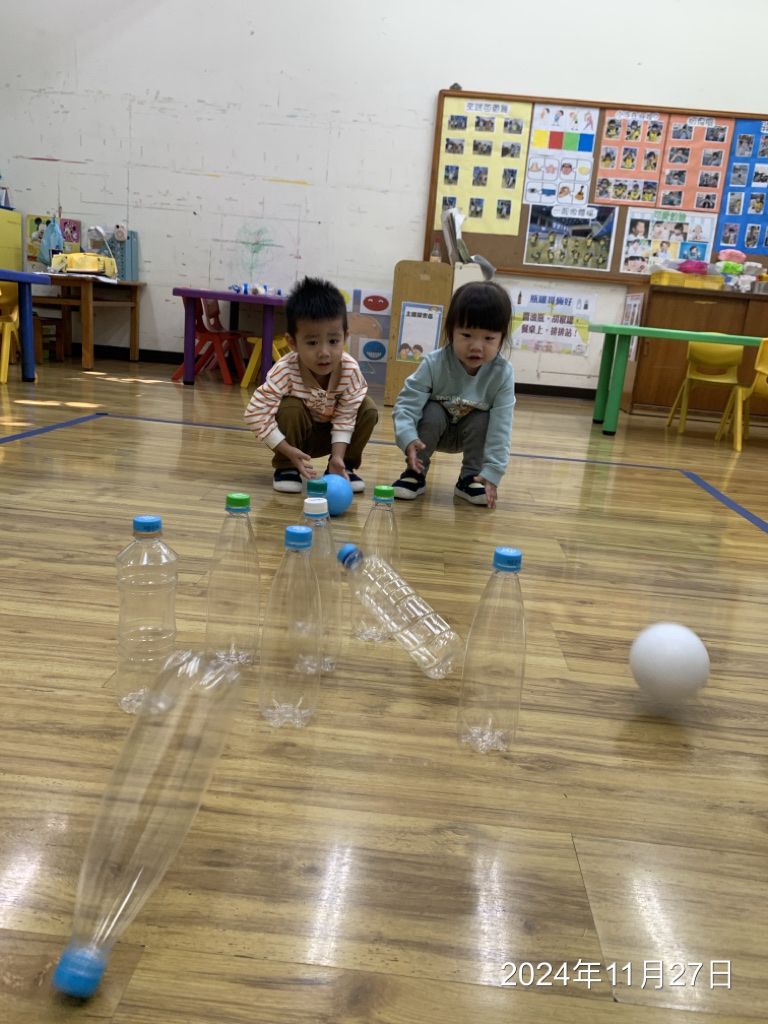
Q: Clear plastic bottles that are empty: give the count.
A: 9